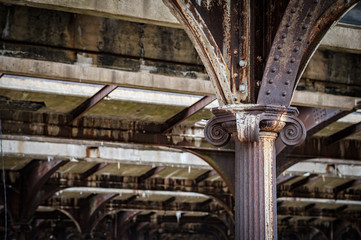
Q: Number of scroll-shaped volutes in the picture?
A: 2